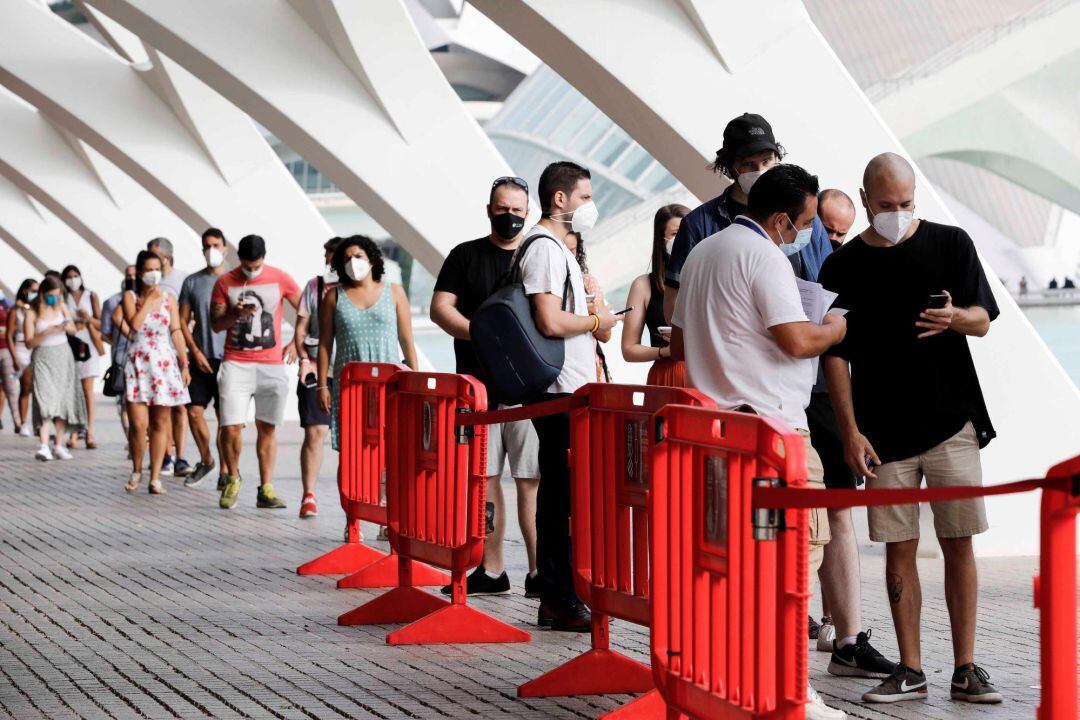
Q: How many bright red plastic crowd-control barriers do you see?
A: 5